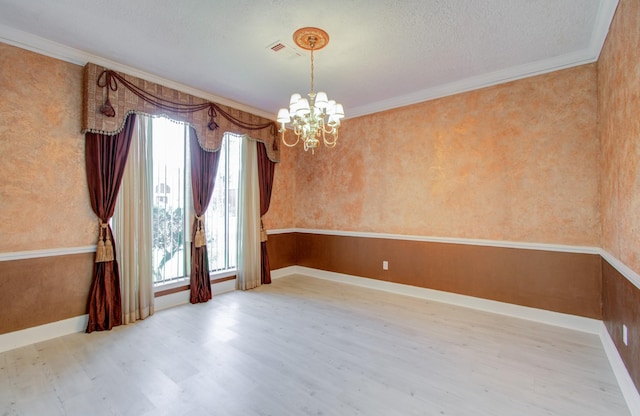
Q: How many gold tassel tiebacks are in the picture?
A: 3